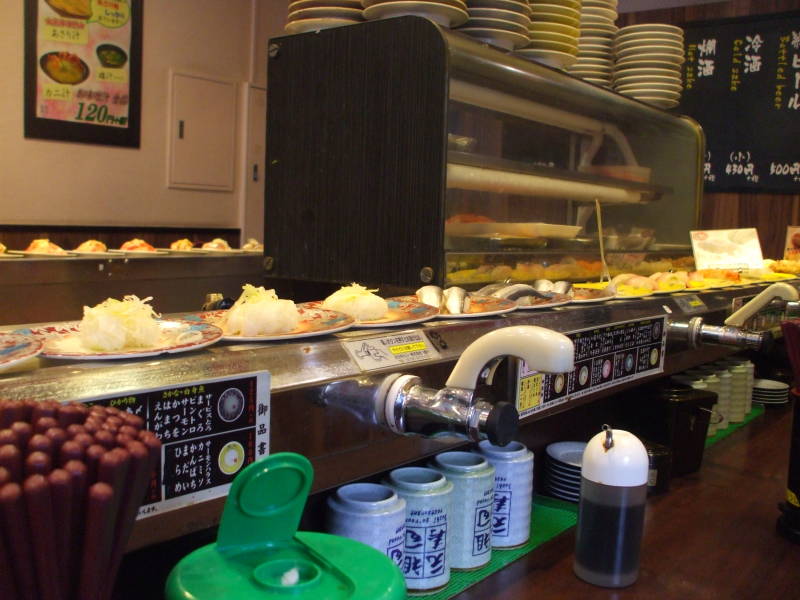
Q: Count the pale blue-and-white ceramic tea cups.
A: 4